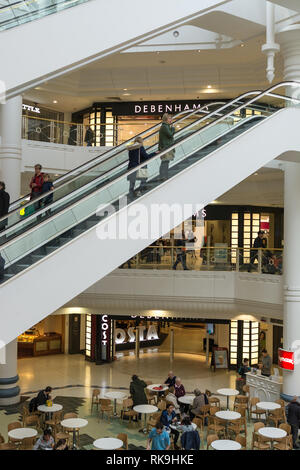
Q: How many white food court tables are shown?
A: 14